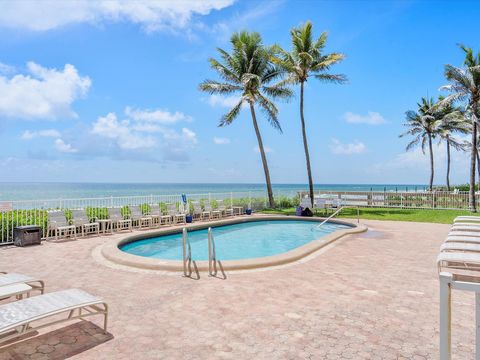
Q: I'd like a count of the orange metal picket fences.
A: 0